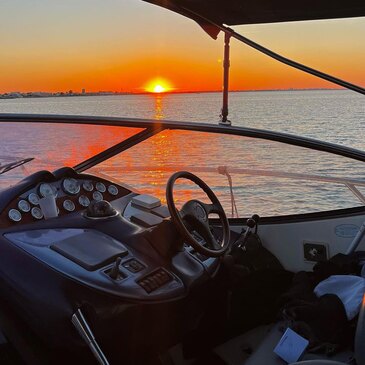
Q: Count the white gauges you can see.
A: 12